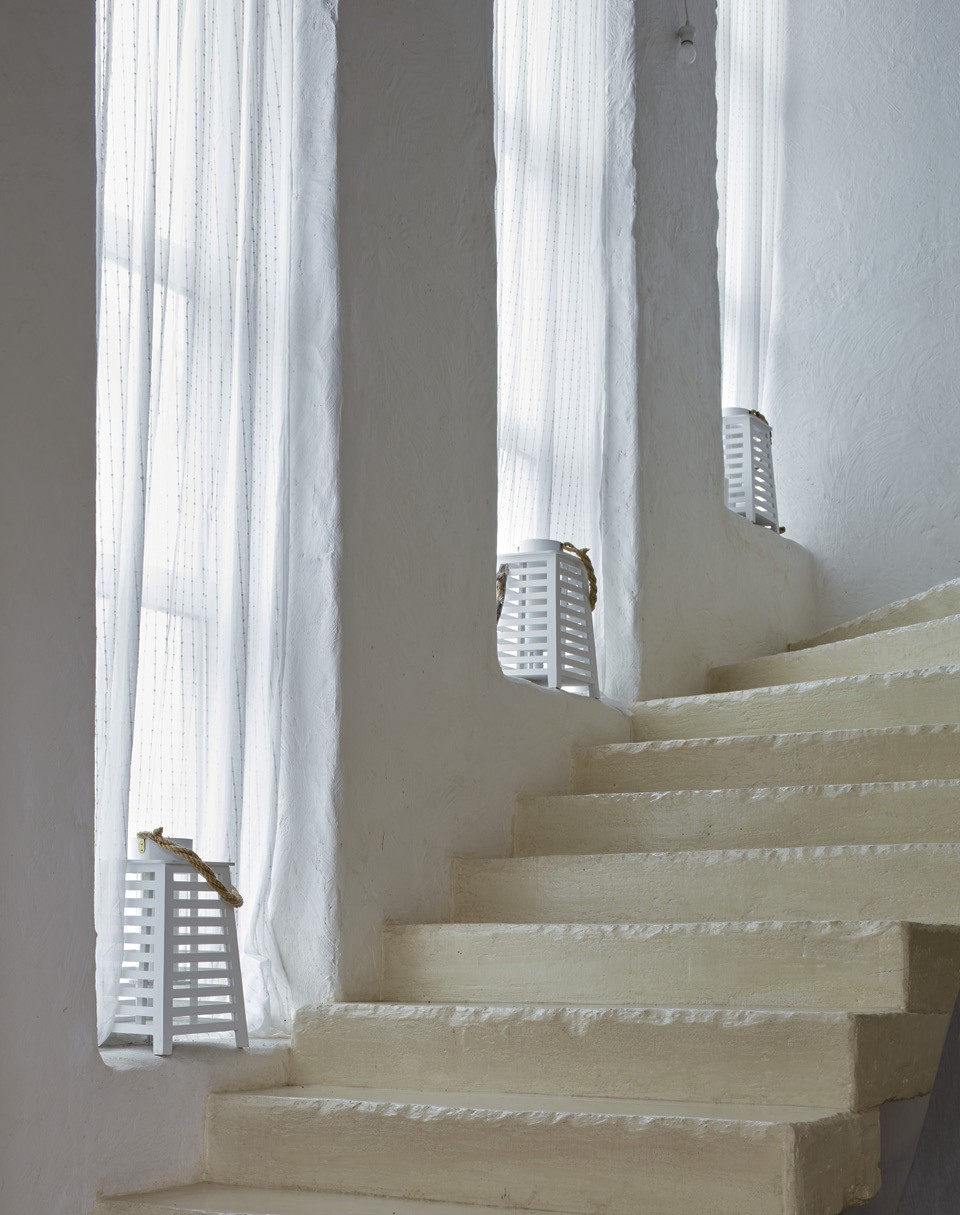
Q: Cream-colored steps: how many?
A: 10